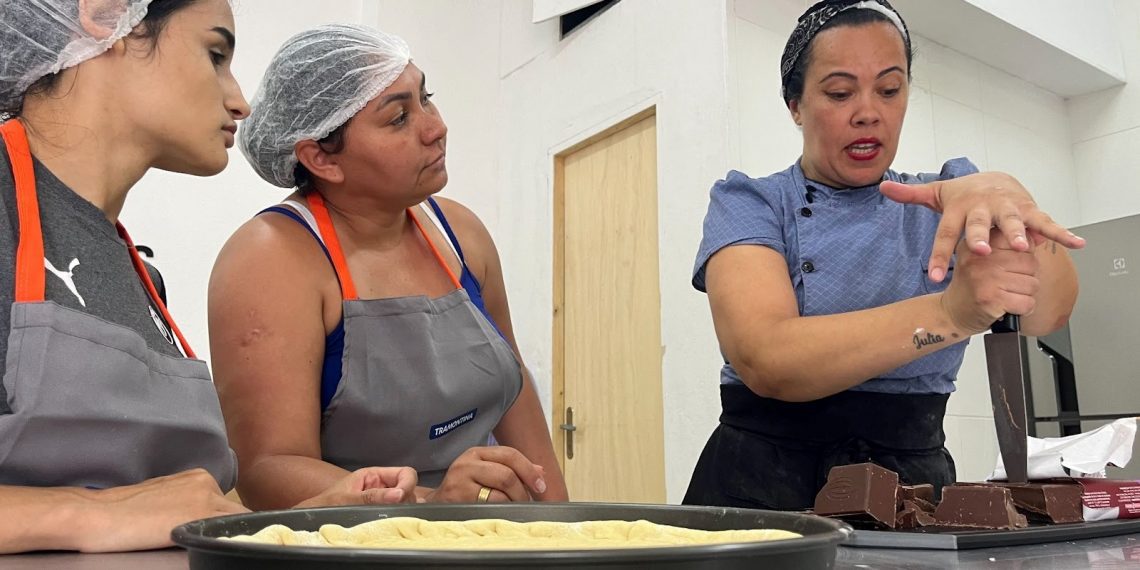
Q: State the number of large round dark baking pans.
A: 1